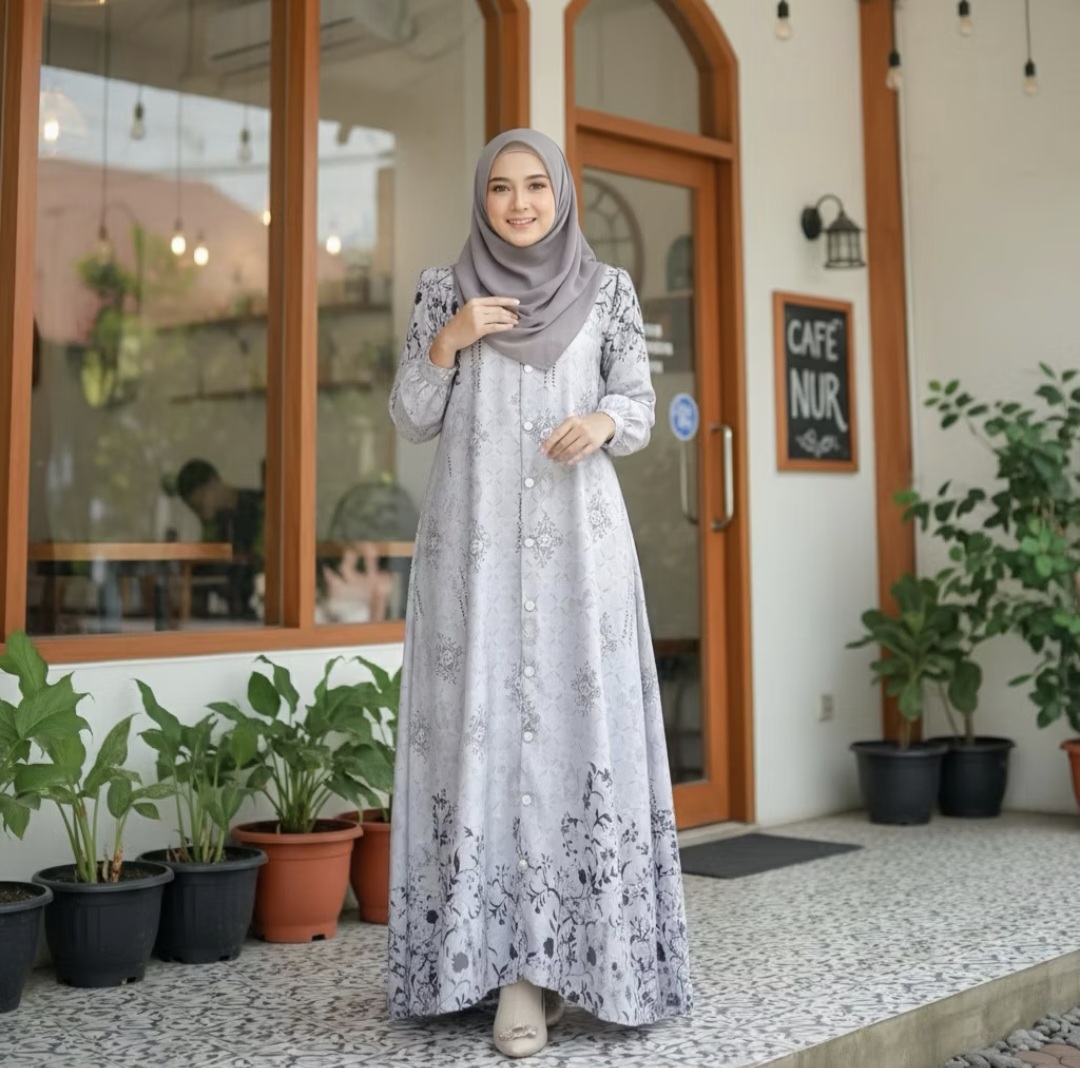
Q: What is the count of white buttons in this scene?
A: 9